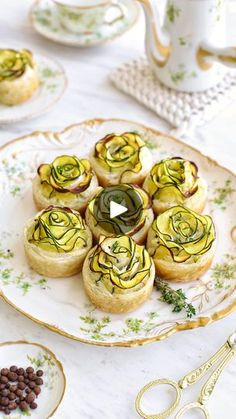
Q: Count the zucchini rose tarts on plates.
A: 8